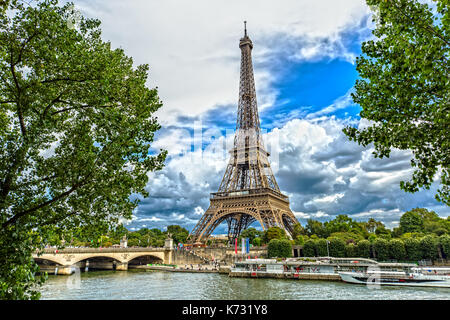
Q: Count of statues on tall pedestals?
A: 2